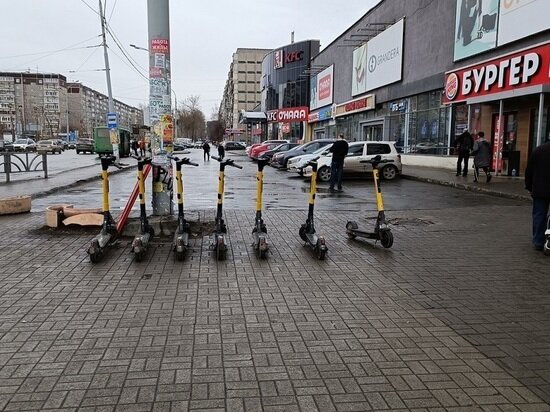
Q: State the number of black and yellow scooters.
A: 7